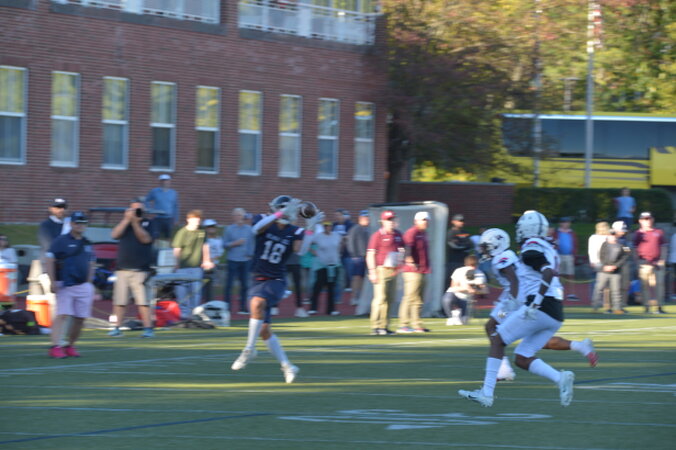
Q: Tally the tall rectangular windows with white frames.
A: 9